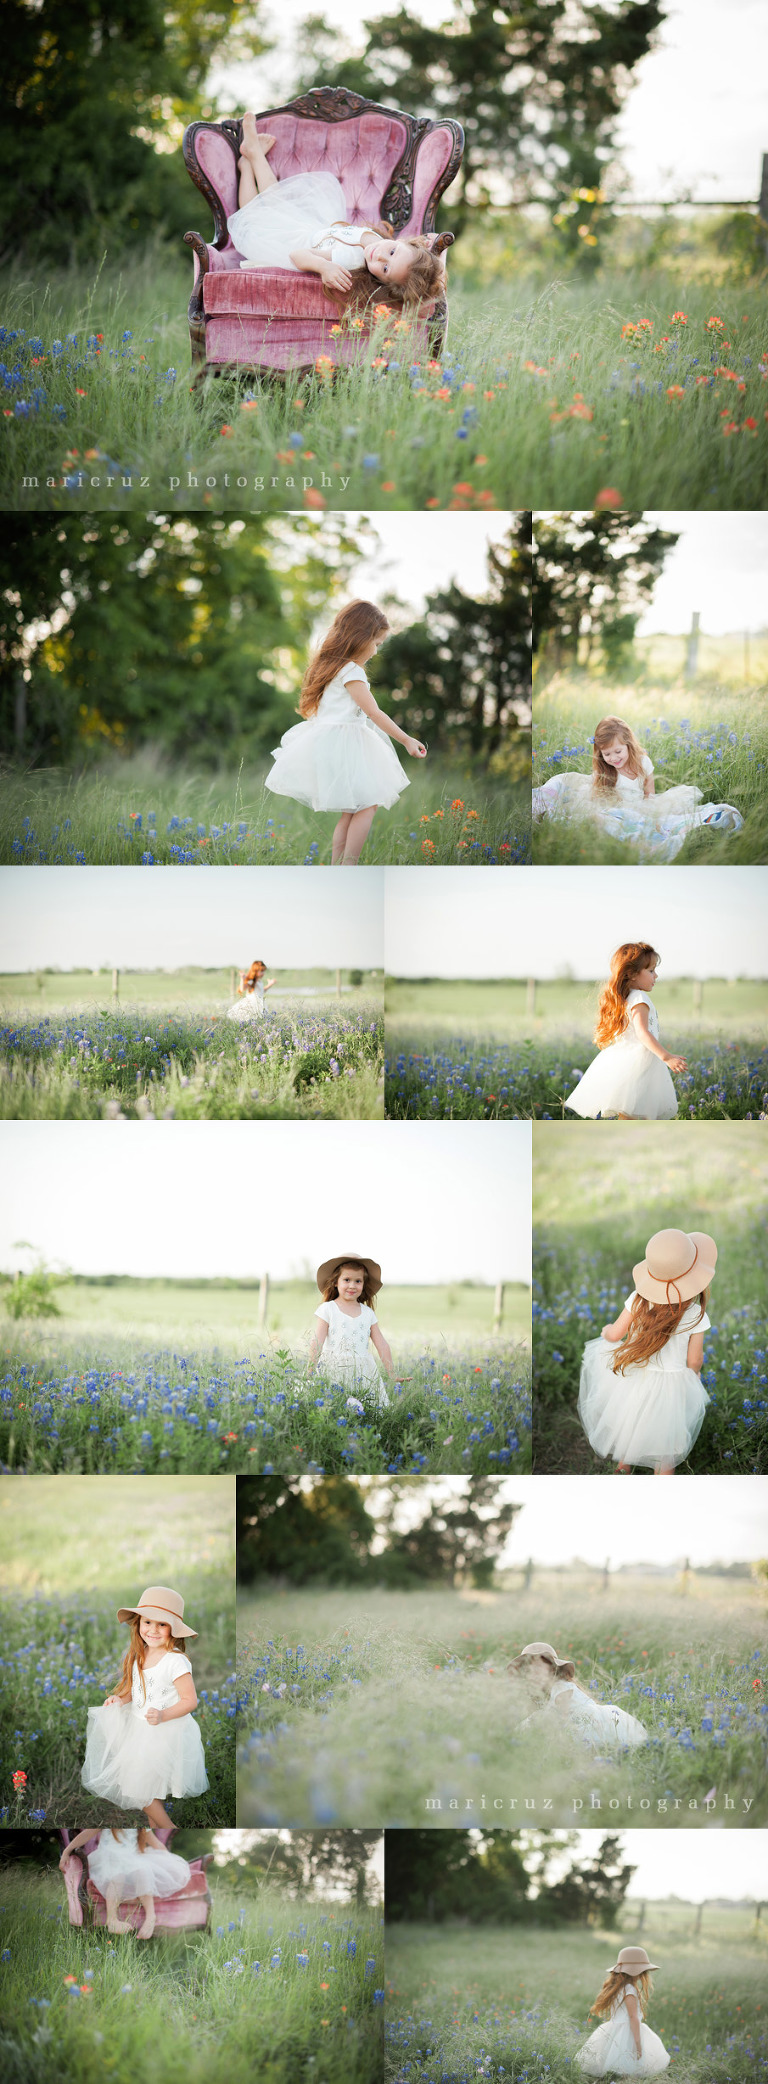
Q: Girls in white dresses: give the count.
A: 11